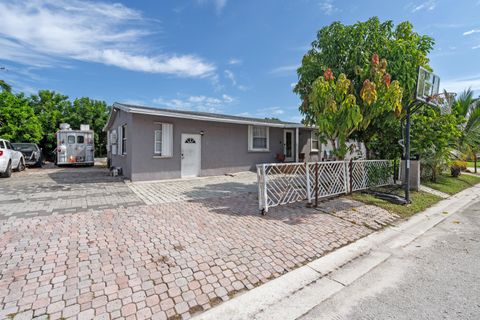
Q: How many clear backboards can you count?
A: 1